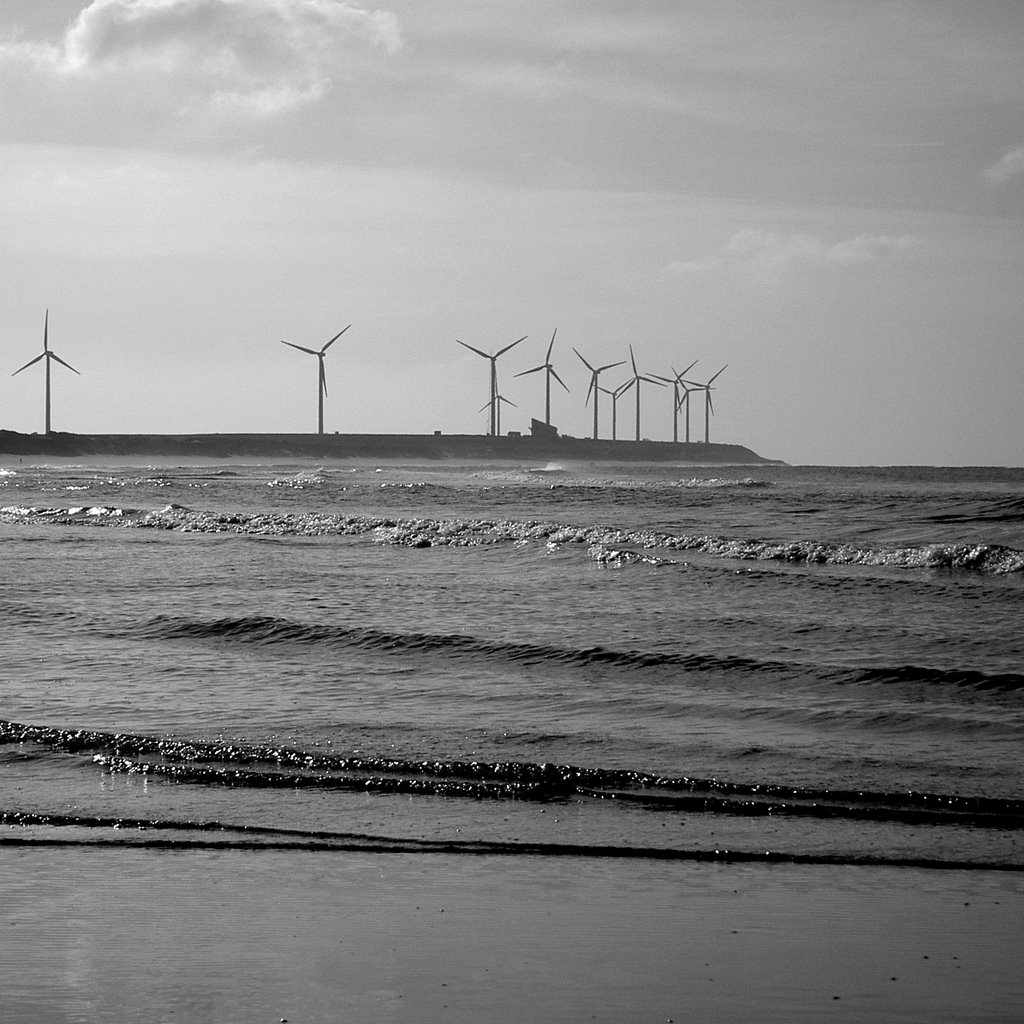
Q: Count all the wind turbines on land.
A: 11